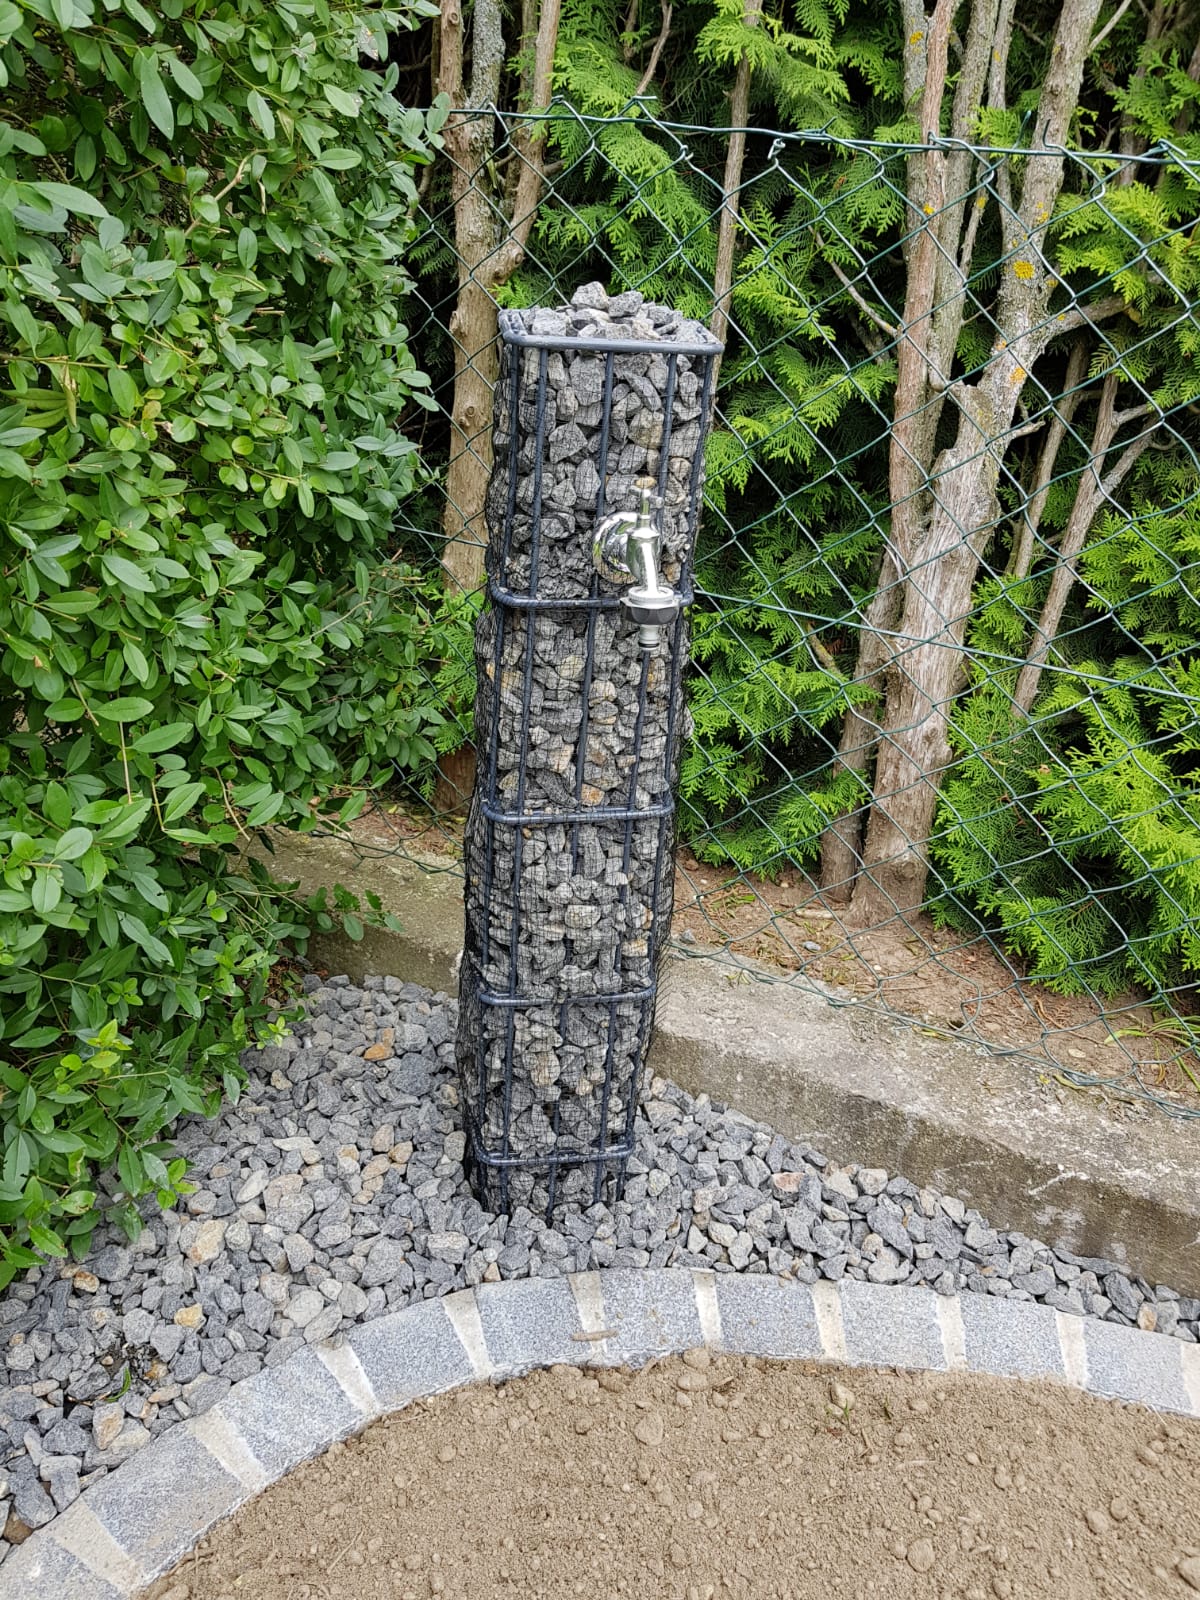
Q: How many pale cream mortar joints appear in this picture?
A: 10